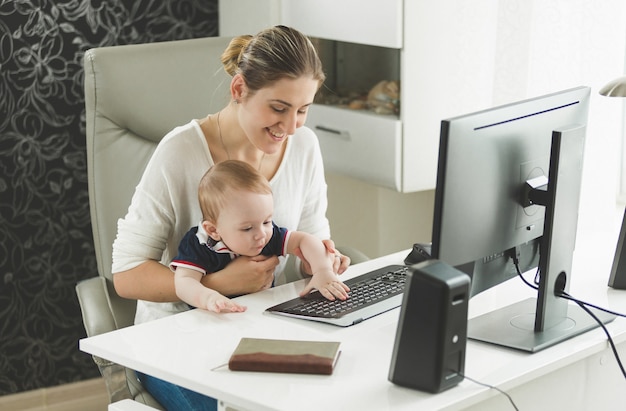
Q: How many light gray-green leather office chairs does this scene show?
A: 1